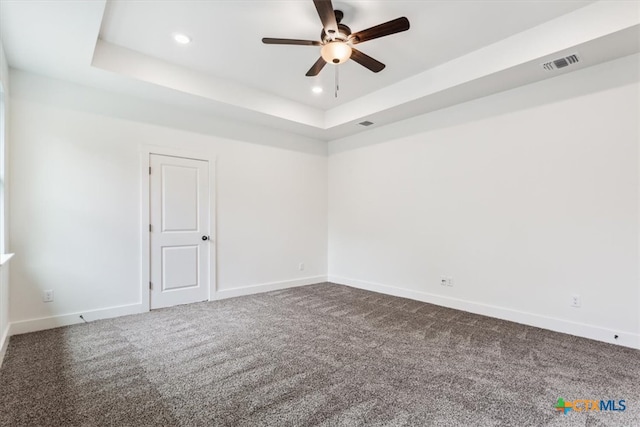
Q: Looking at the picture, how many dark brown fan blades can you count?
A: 5